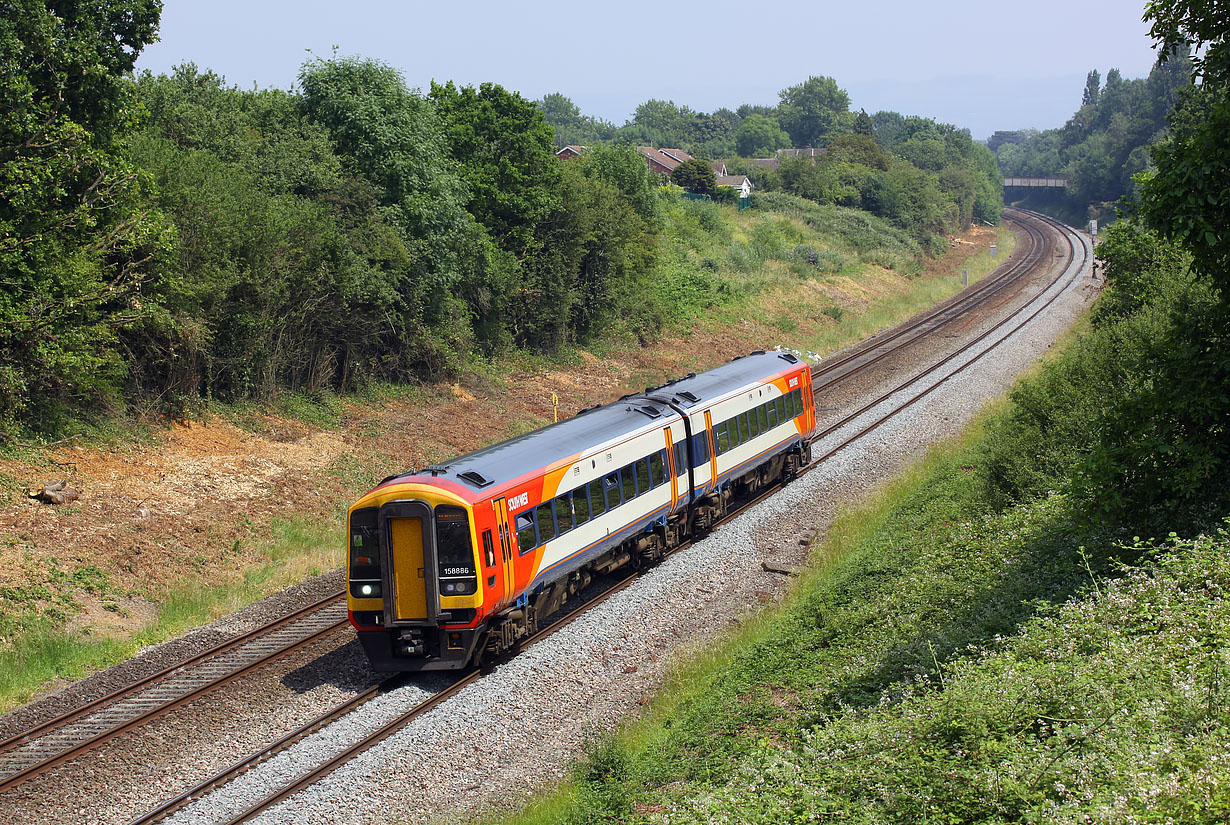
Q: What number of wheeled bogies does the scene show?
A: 4